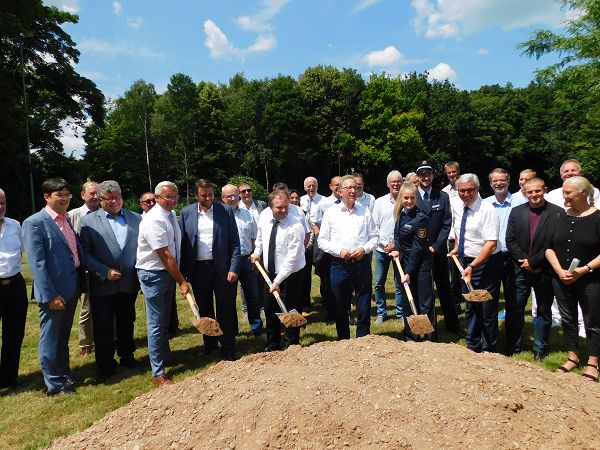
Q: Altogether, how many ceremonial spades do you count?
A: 4